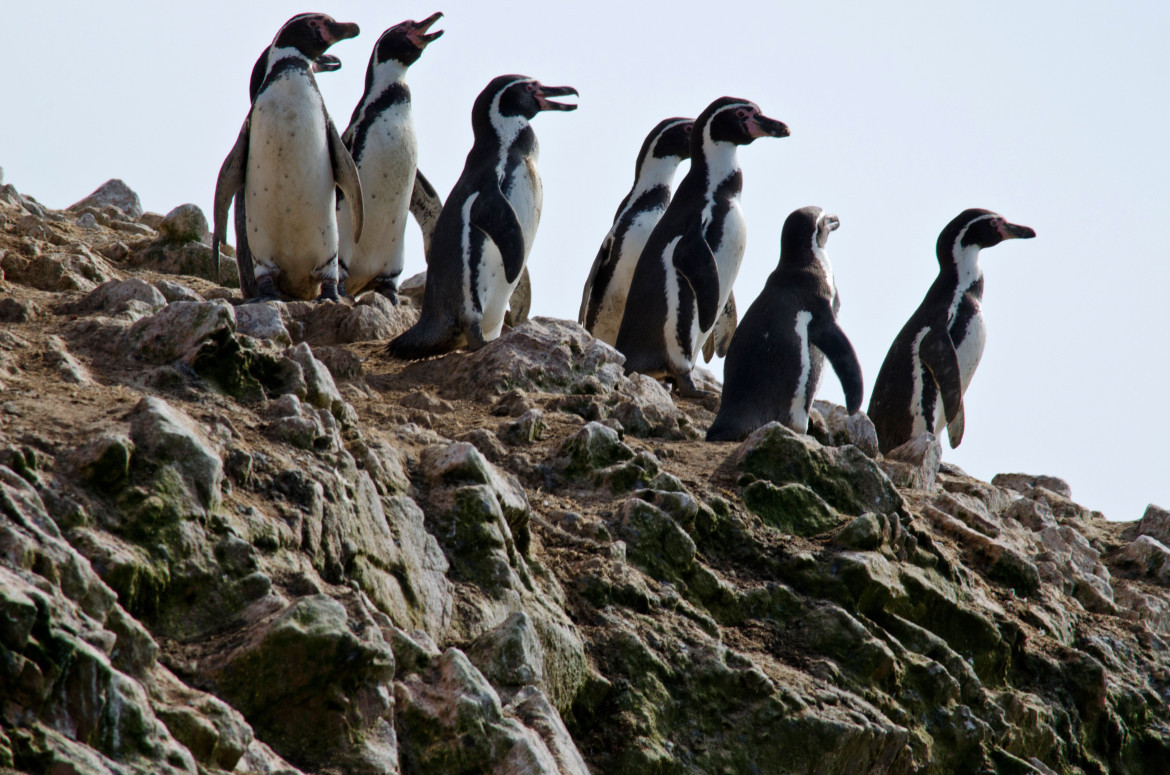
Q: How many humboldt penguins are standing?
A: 8